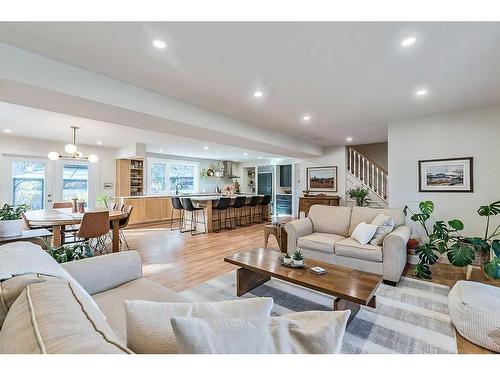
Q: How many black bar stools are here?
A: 6